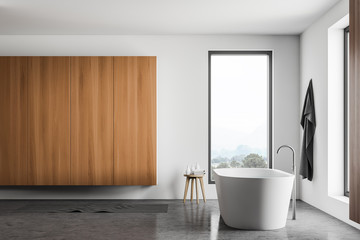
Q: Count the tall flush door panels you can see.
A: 4